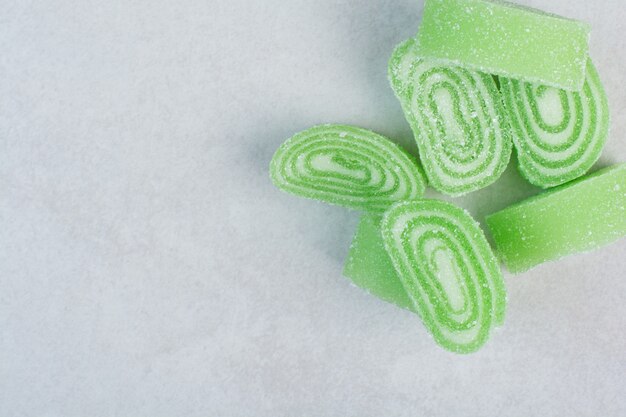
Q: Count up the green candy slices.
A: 7